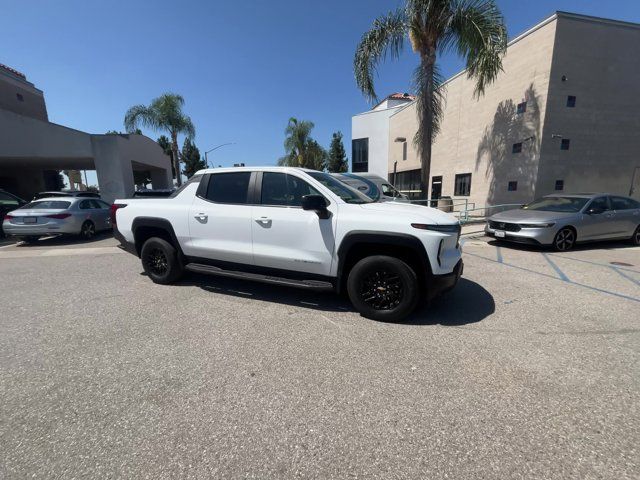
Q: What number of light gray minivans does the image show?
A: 1